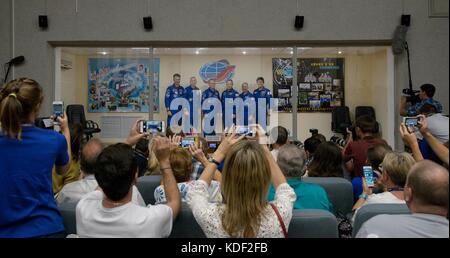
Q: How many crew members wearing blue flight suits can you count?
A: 6